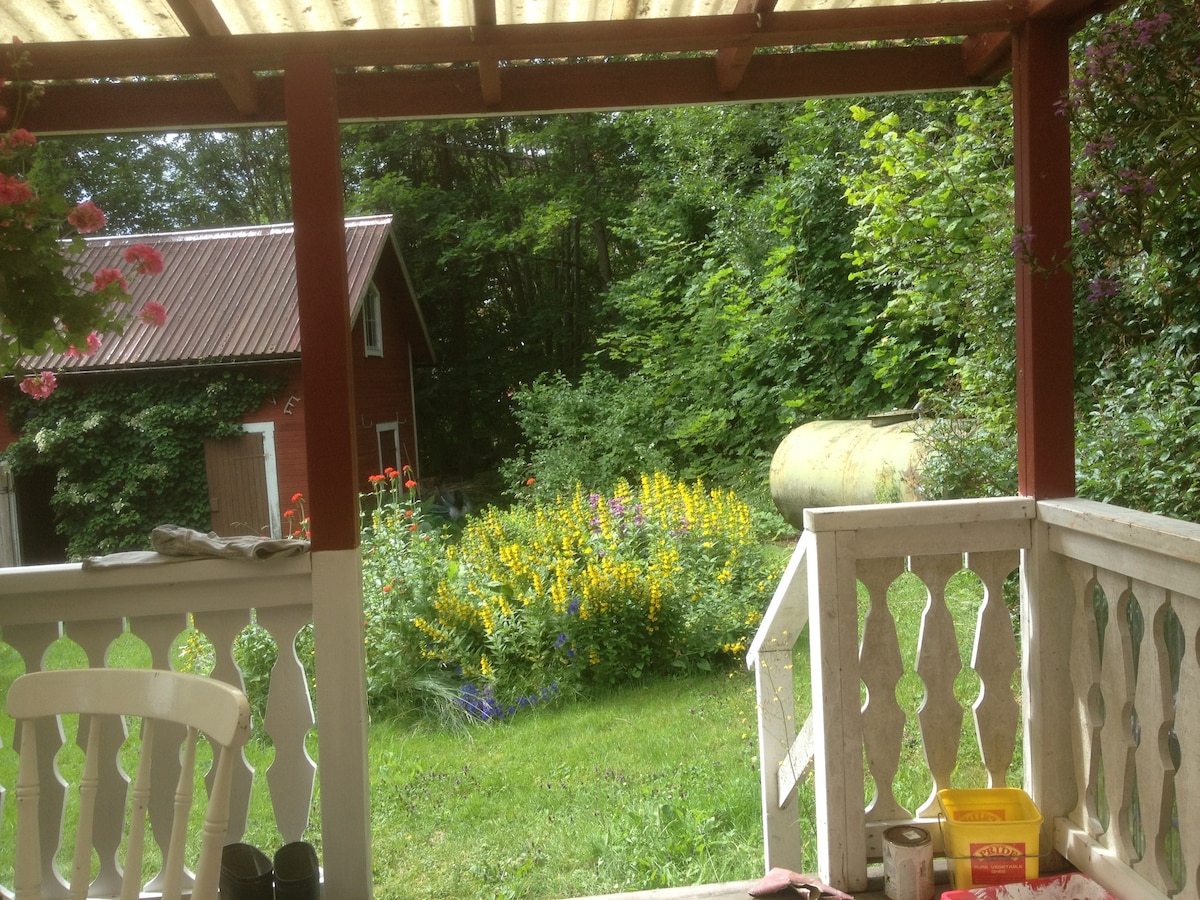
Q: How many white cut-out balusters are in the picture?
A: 12